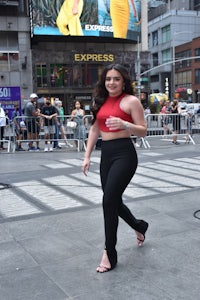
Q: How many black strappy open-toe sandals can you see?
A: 2